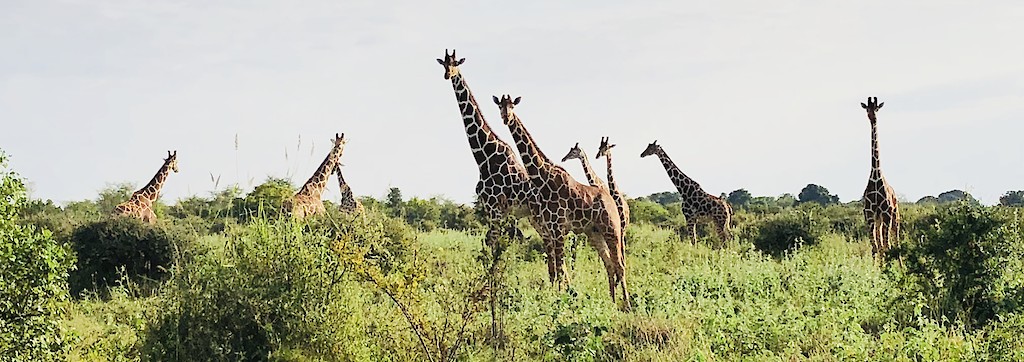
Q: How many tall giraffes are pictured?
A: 9